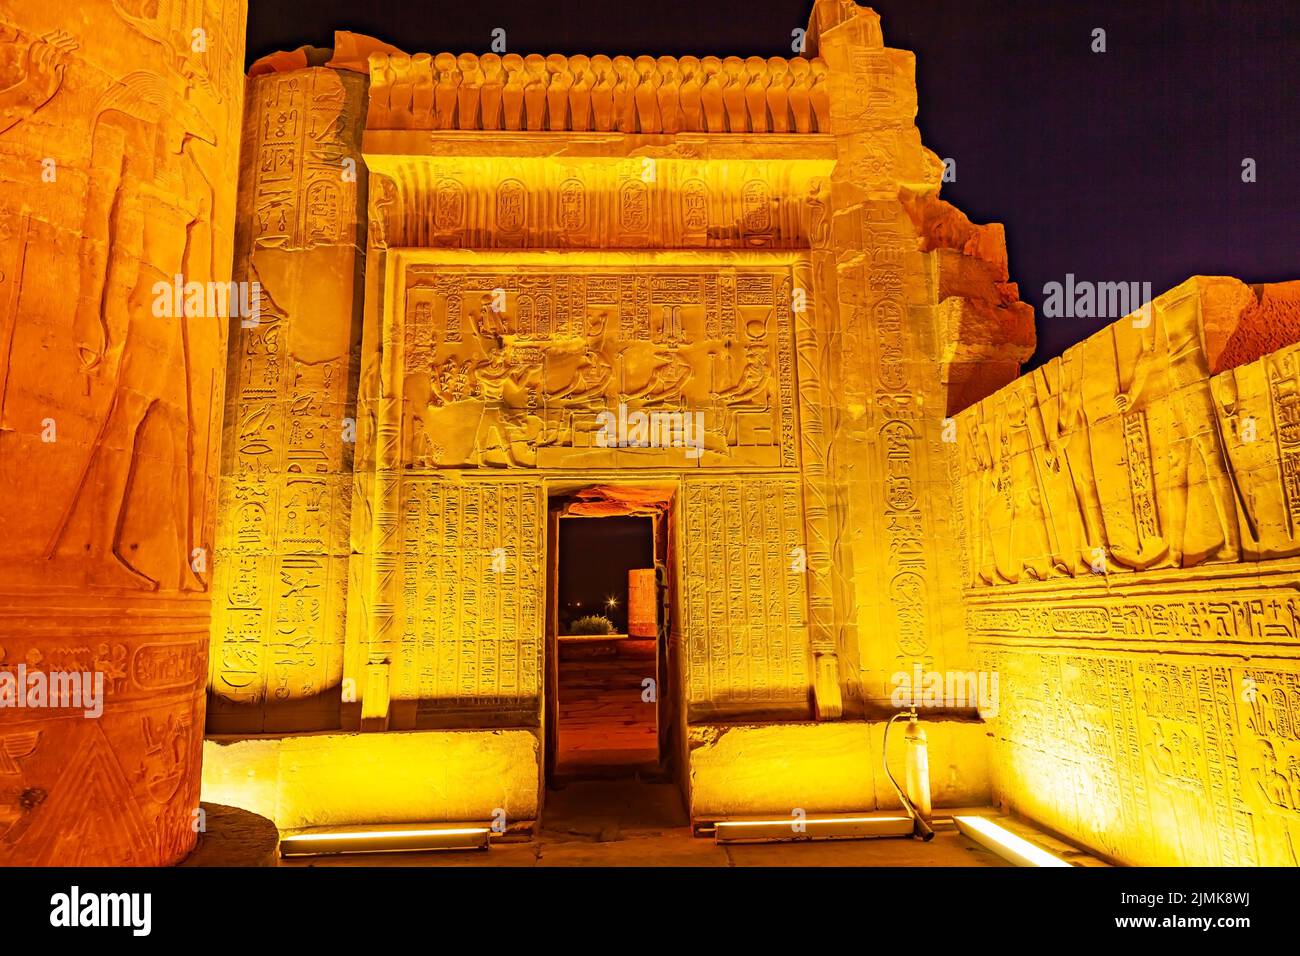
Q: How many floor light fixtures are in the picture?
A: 3